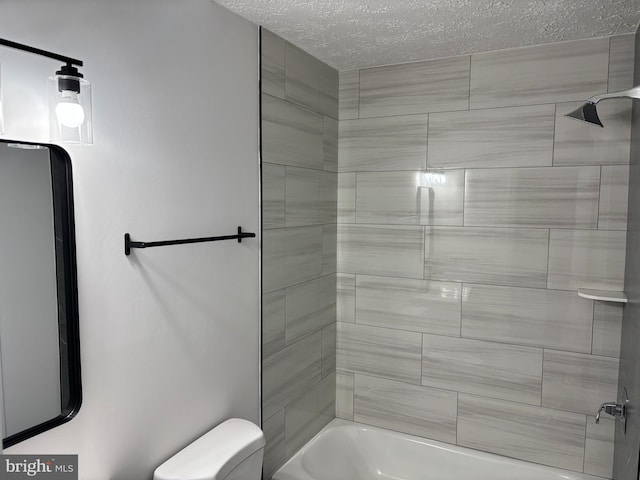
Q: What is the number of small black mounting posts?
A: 2